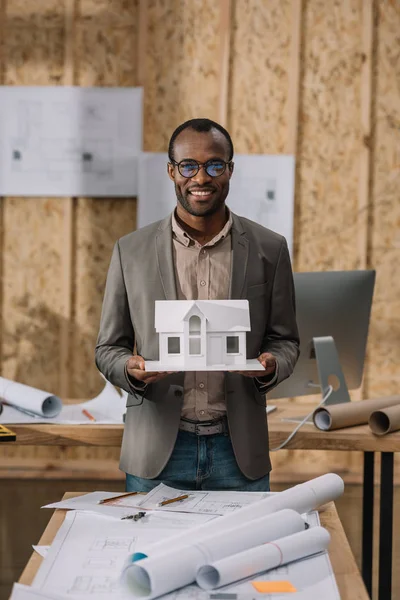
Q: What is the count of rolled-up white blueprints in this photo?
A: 4